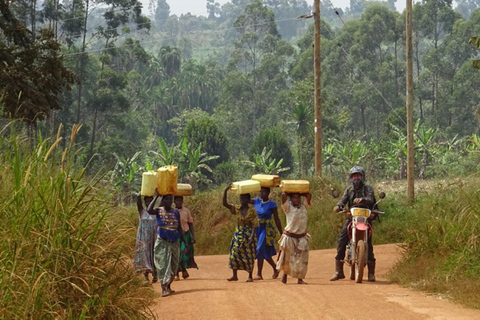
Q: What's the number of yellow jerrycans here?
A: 6